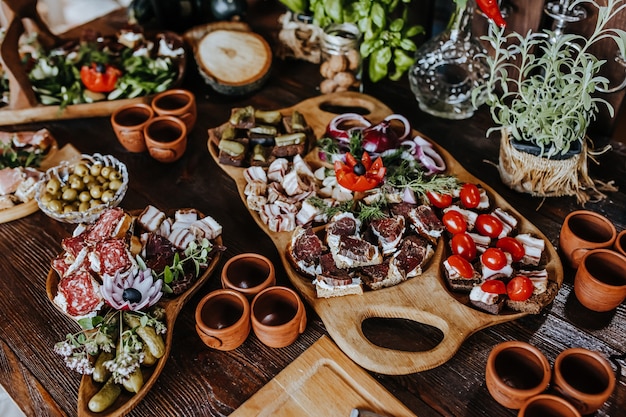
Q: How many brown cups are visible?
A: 12